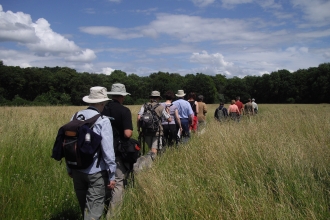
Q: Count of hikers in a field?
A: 12